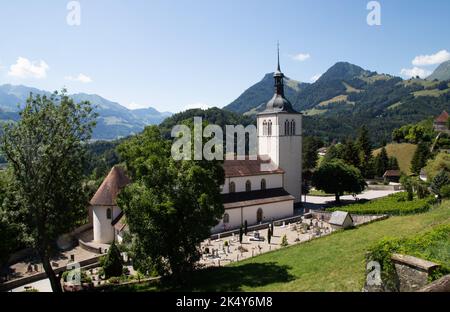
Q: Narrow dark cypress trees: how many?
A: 4